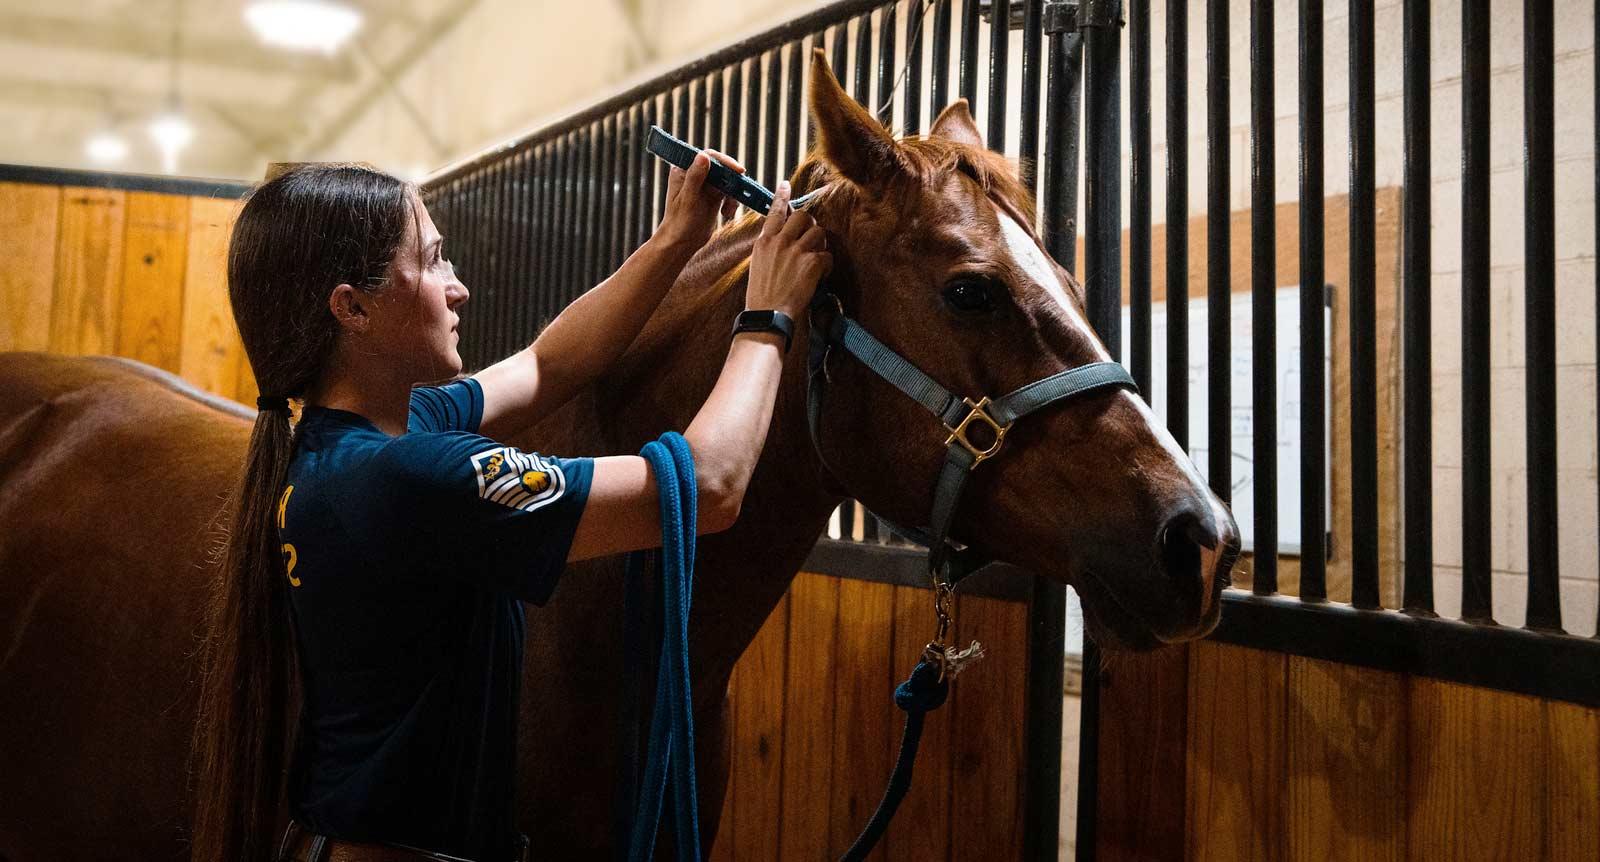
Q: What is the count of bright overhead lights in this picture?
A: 3